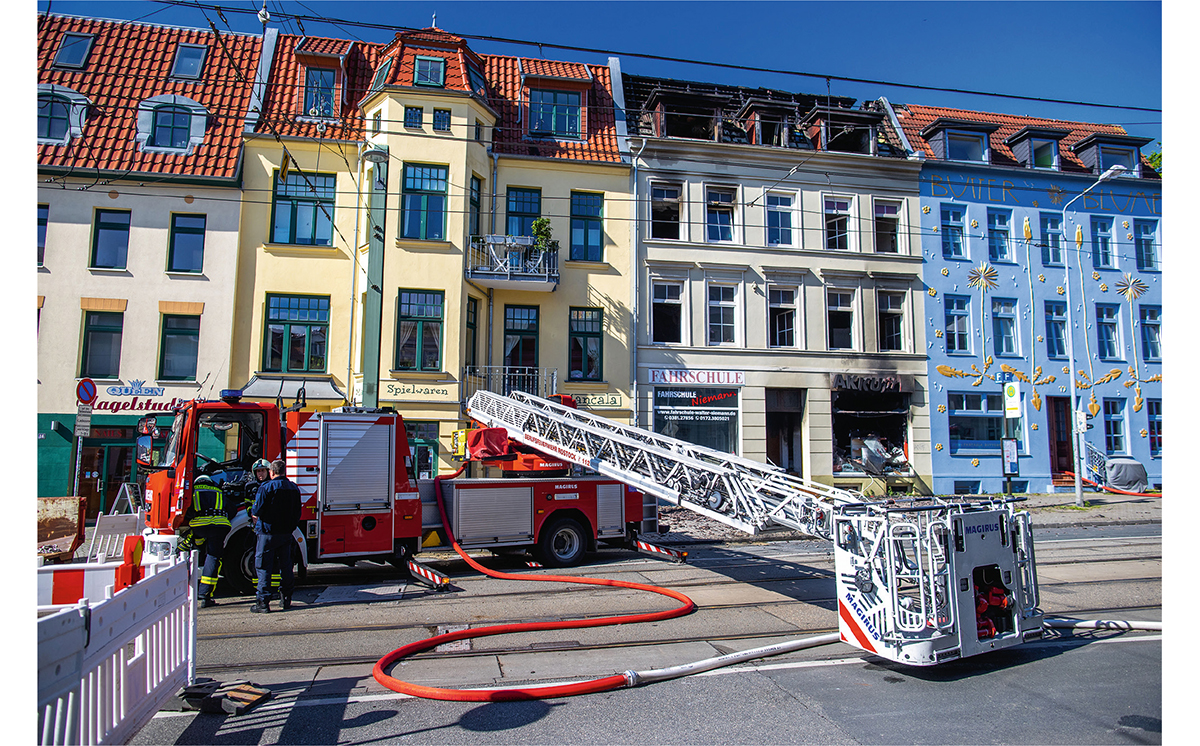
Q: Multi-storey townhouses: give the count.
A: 4